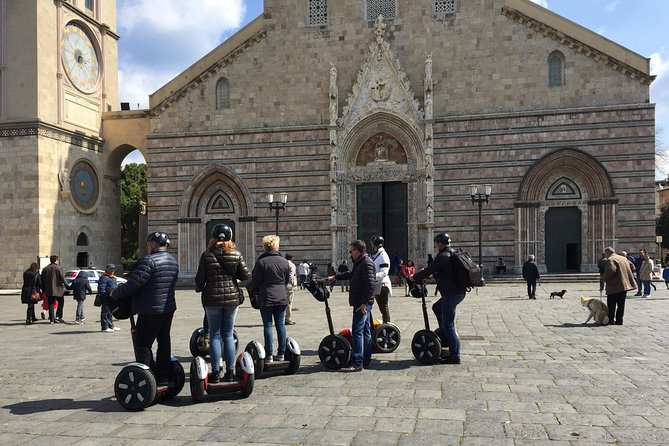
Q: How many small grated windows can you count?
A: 5